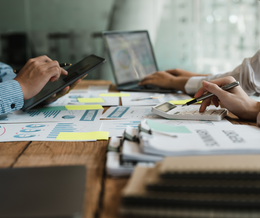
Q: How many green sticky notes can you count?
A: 2